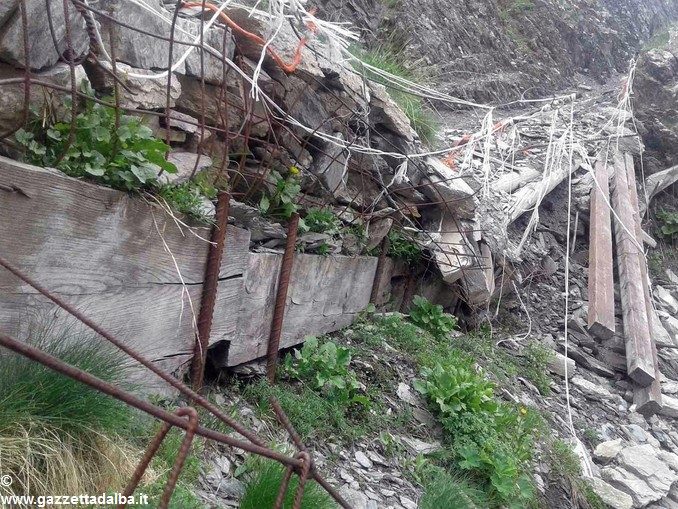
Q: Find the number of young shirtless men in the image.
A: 0